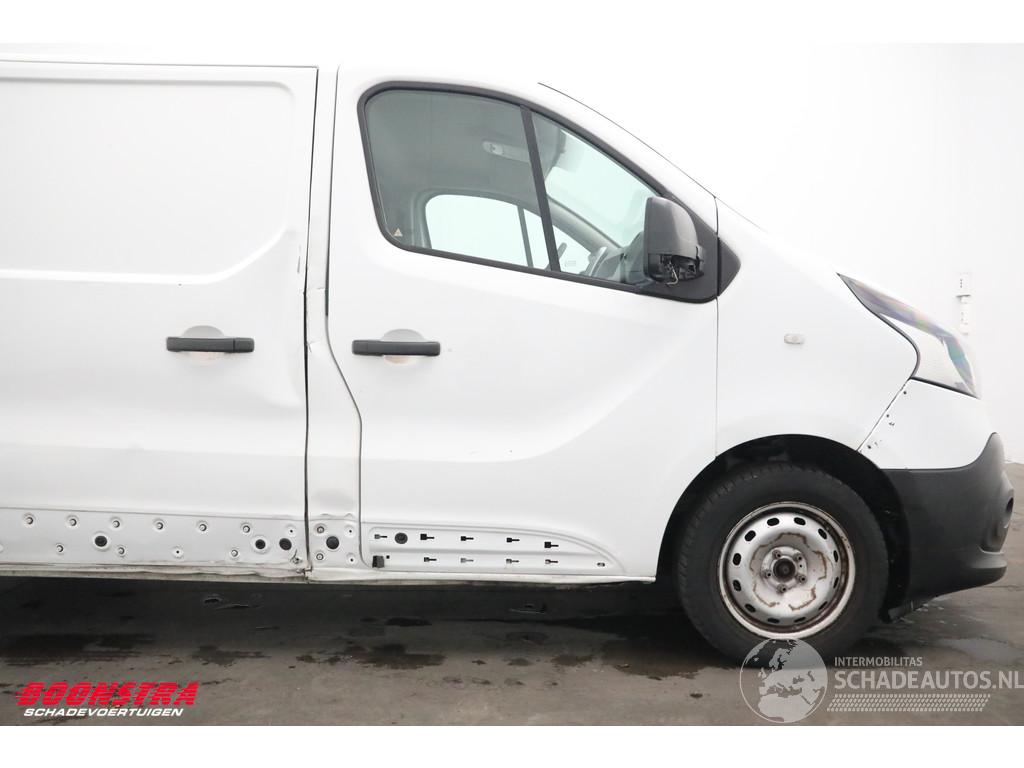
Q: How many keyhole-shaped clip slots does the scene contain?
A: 9